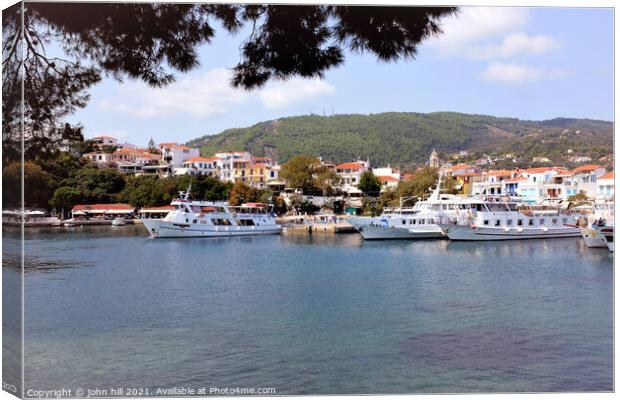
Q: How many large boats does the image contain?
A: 3